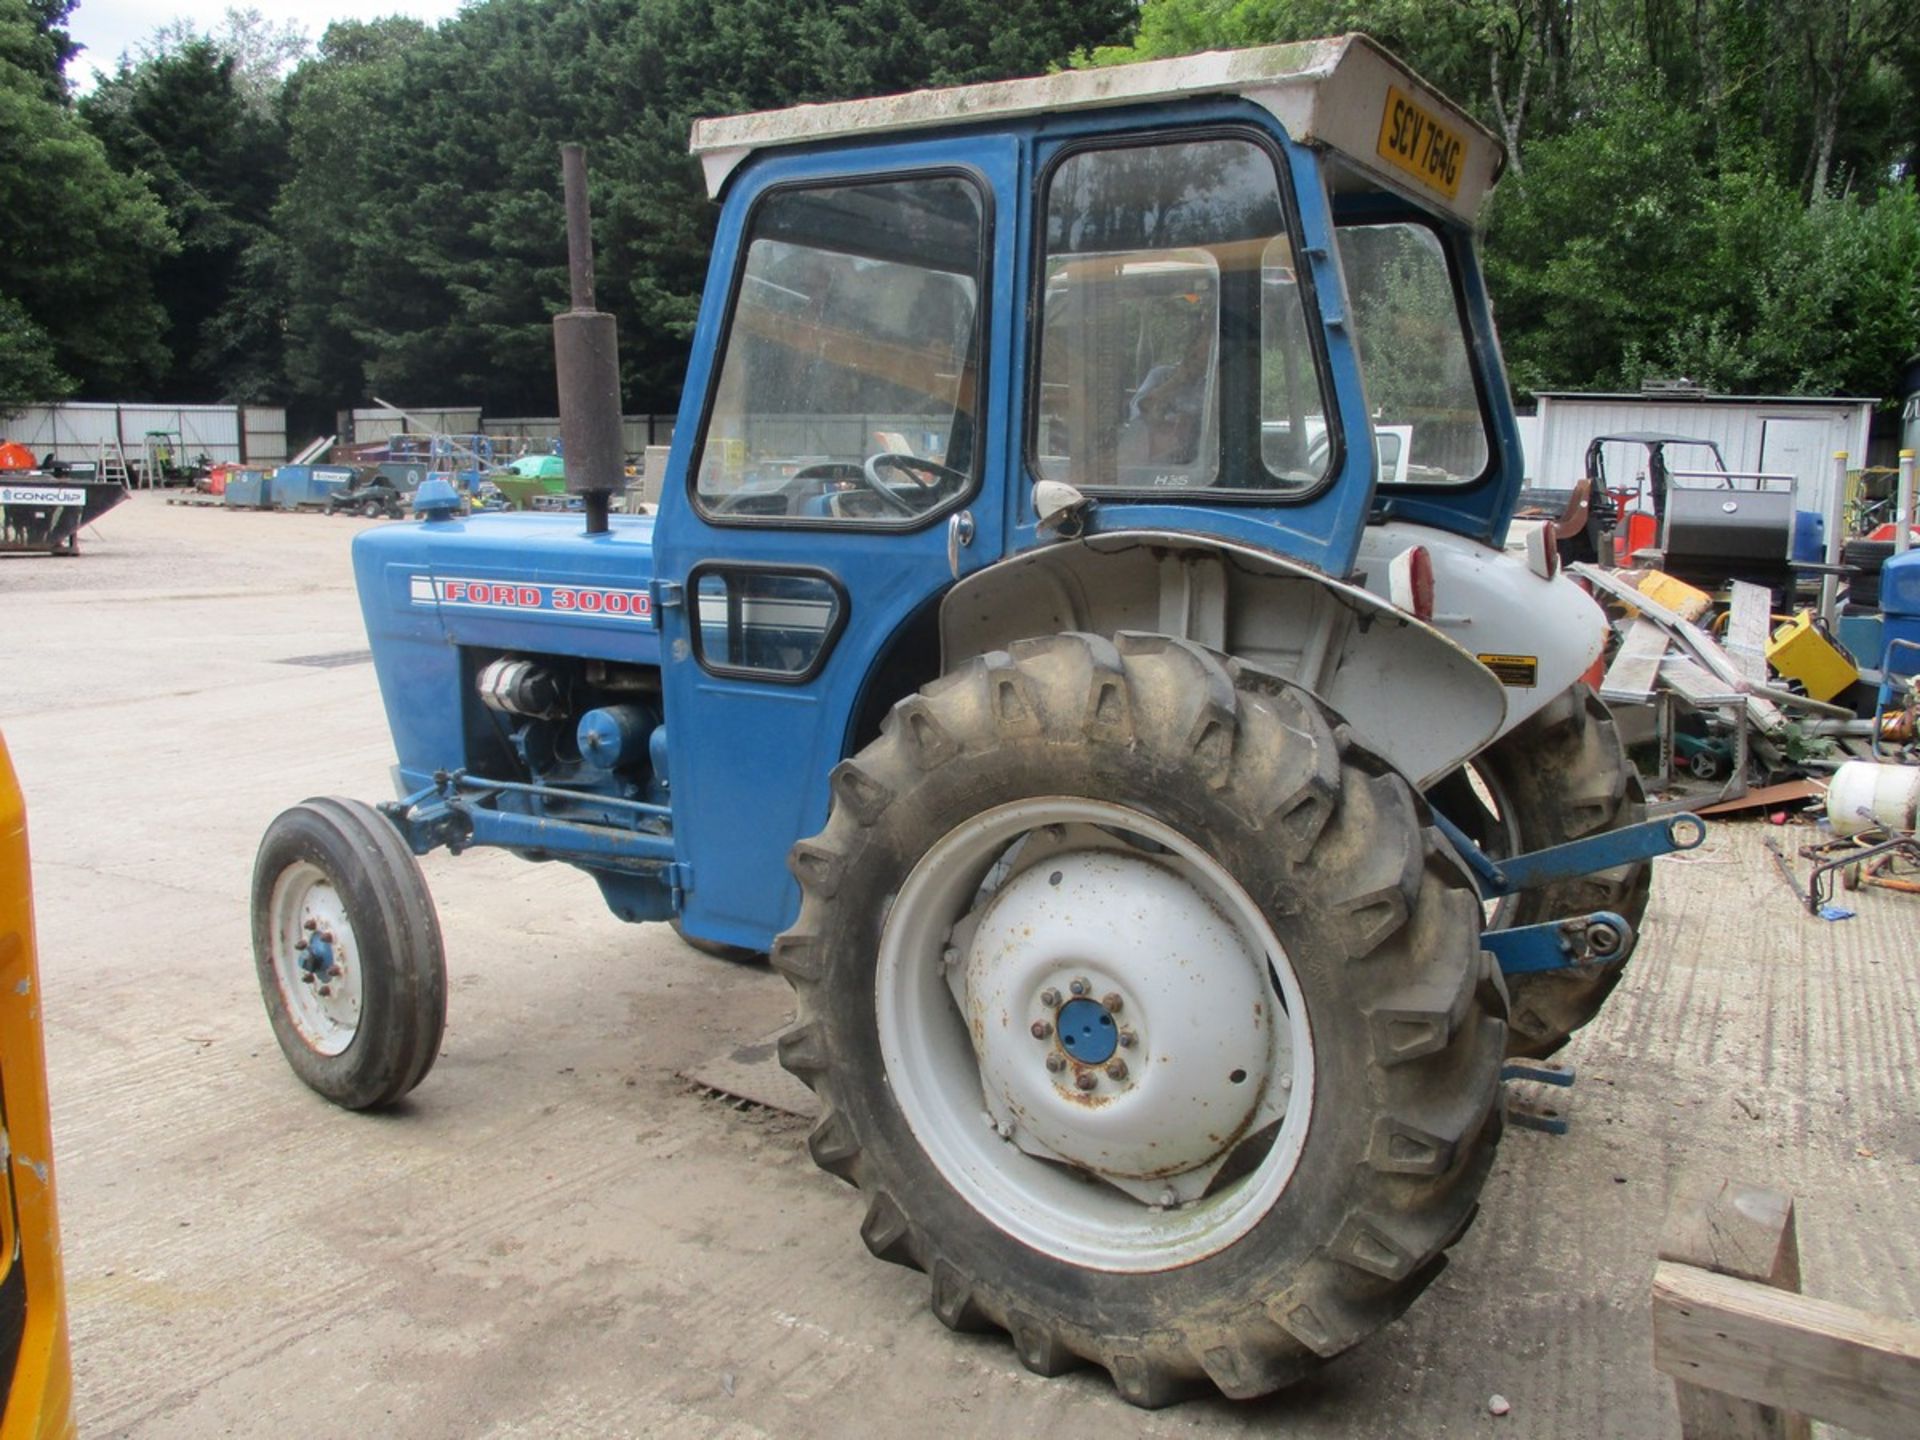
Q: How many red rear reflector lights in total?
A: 2